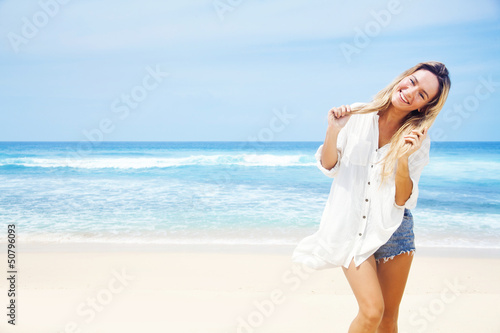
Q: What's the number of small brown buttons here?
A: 6